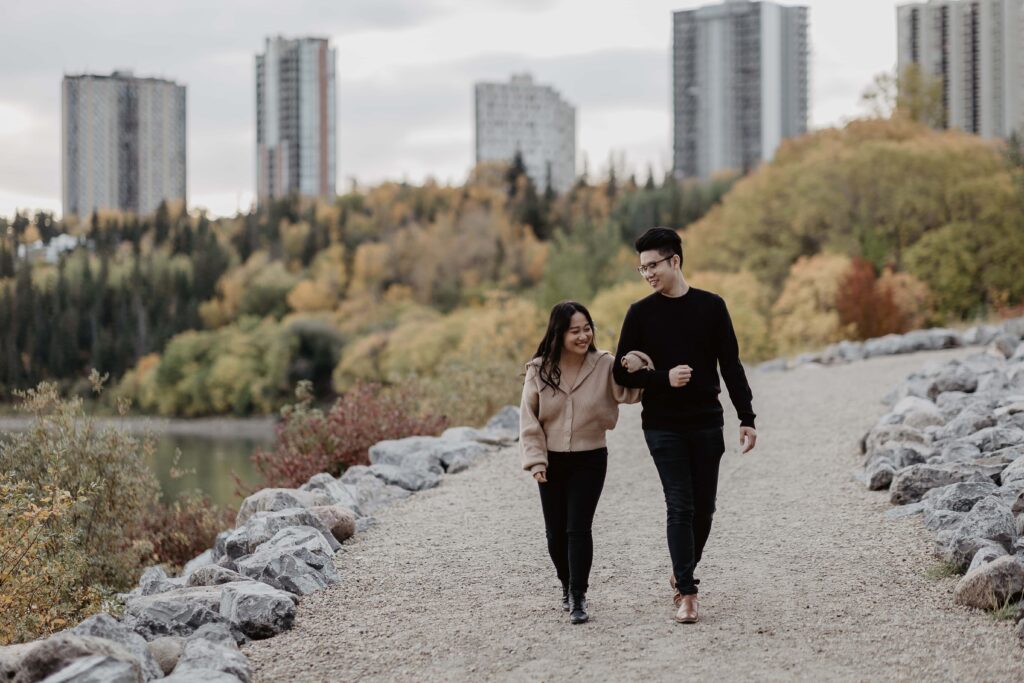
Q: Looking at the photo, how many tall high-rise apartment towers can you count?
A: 5